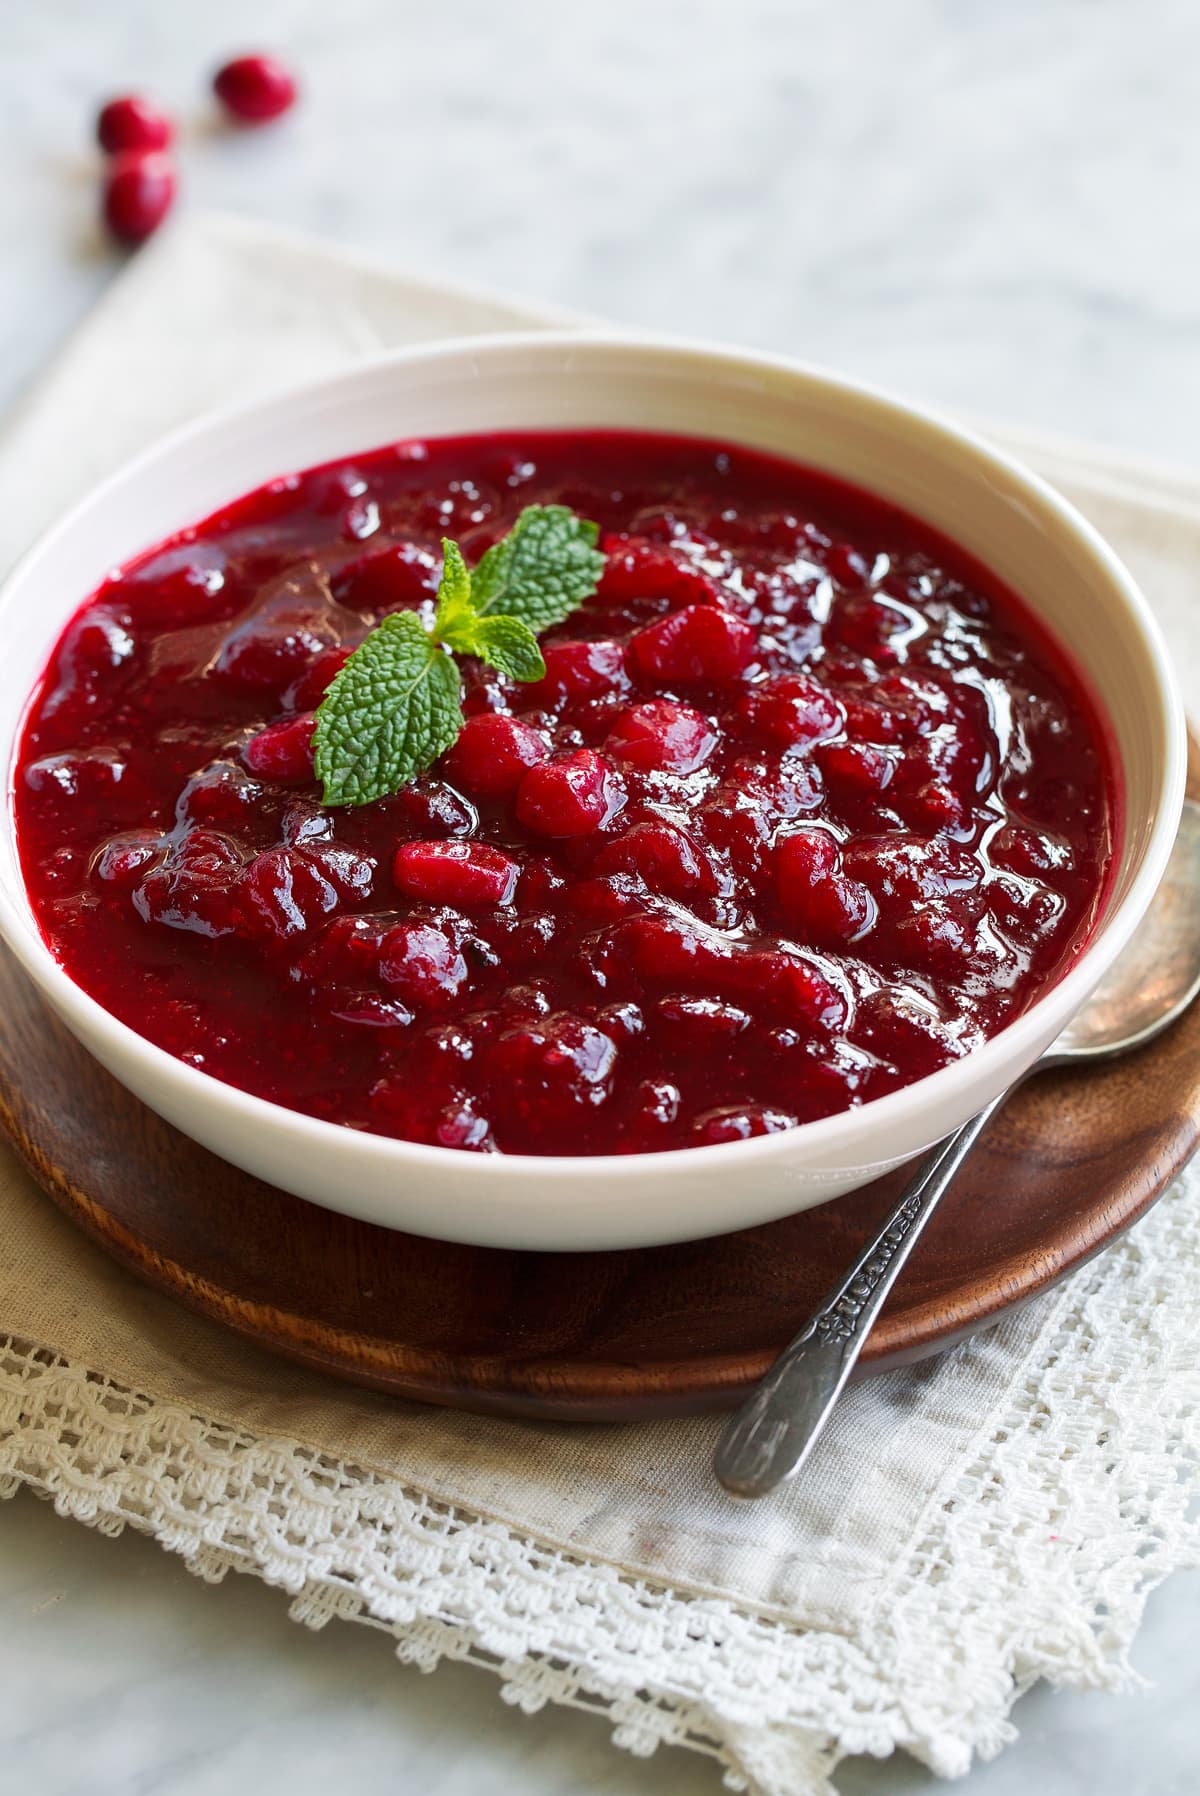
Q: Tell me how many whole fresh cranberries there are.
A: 3